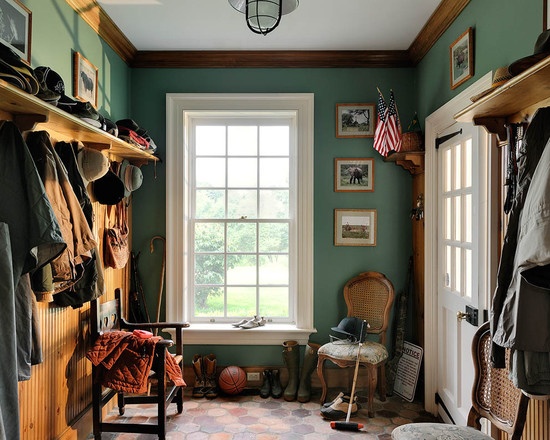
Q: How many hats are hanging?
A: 3